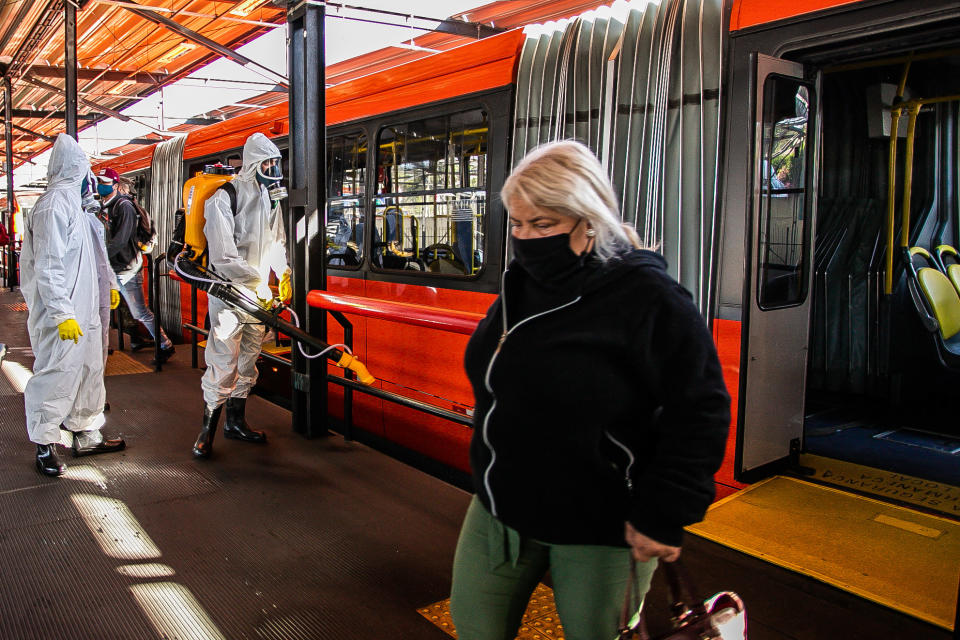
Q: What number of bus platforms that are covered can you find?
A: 1